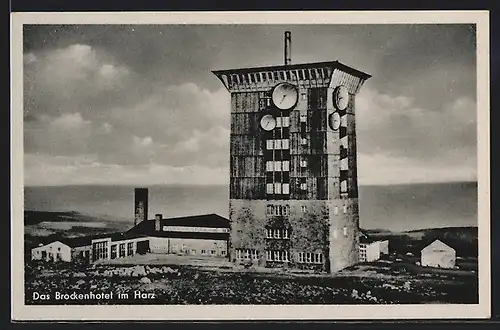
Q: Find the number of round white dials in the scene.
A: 4